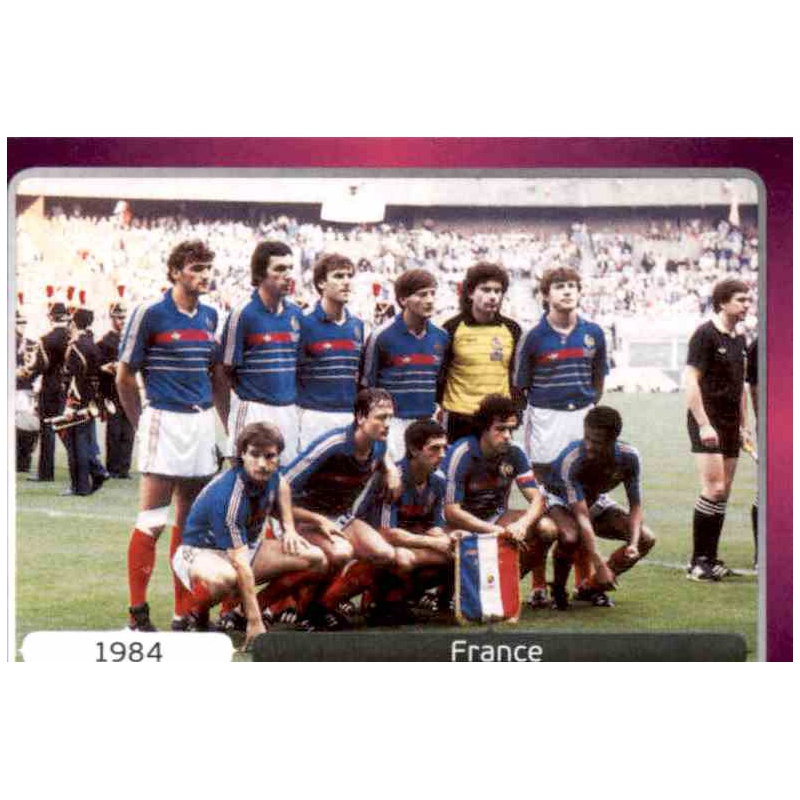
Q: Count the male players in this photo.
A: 11